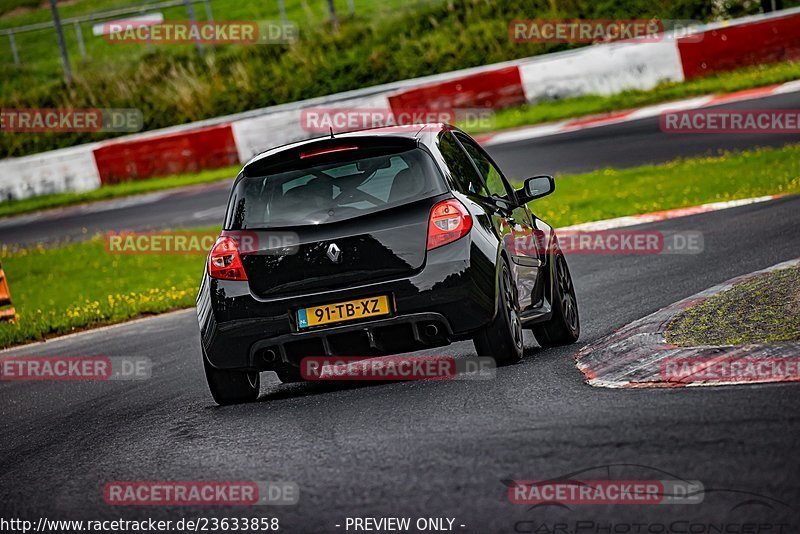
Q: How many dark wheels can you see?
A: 3